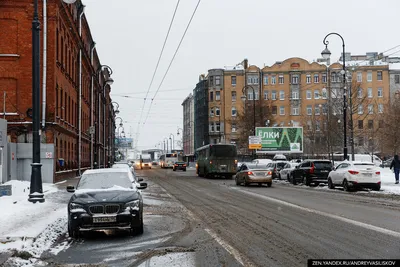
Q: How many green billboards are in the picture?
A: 1